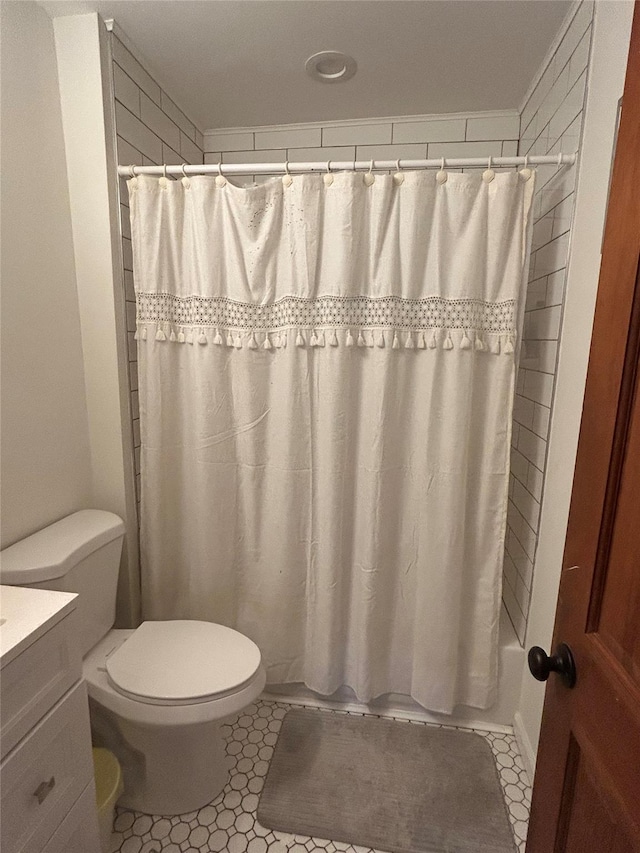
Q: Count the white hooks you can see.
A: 12